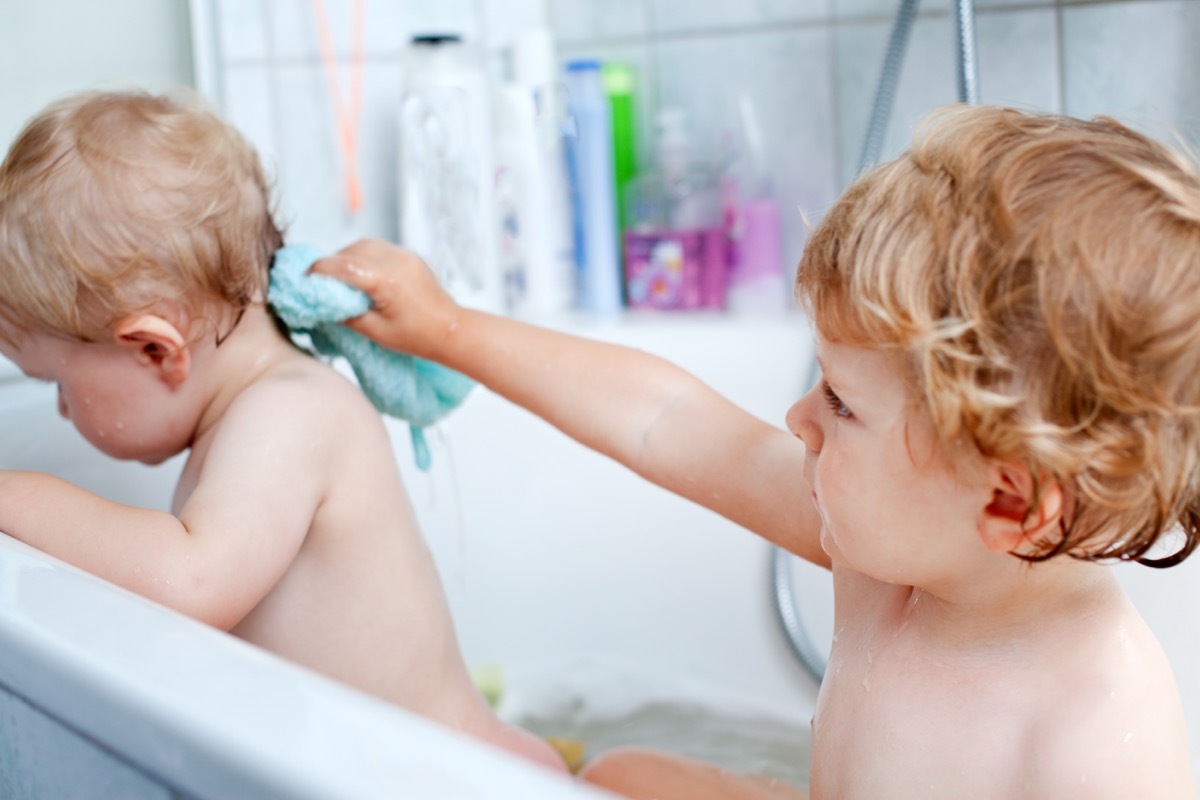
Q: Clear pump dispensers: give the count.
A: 1